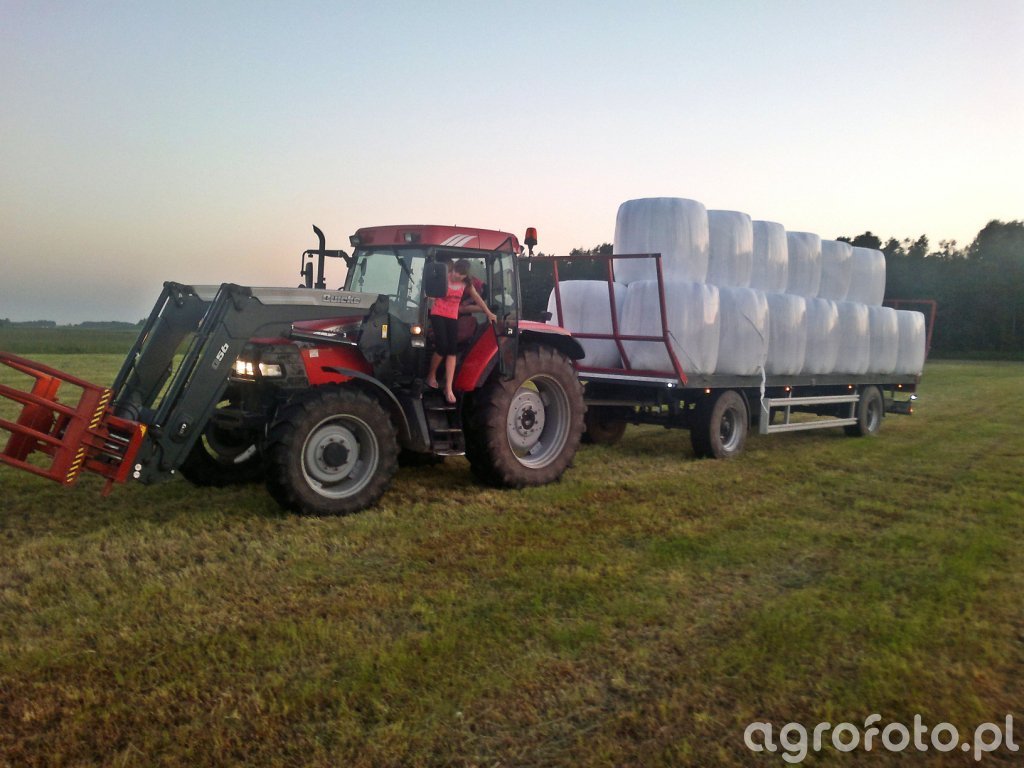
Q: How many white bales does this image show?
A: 14